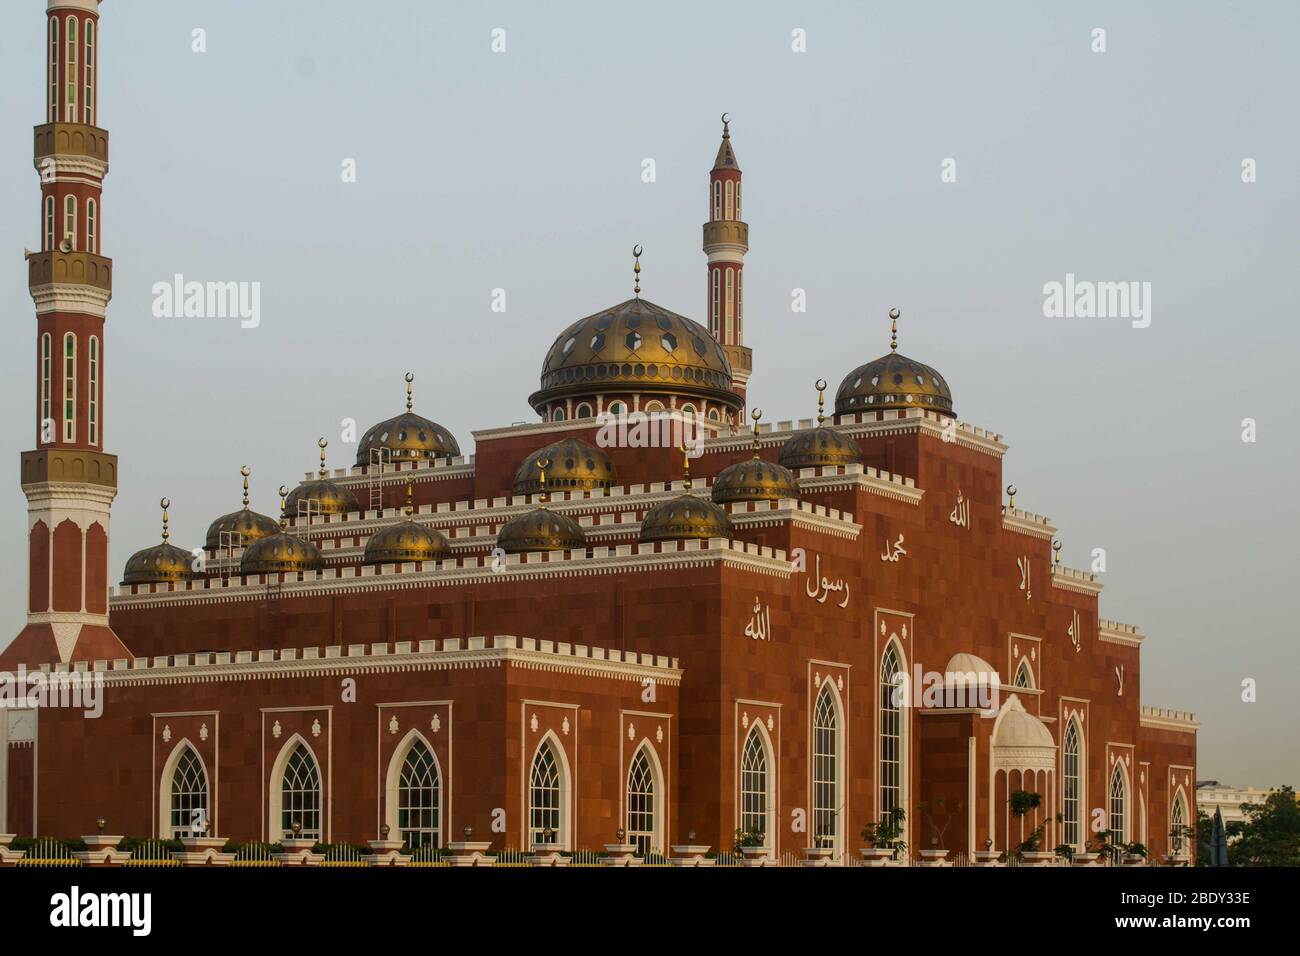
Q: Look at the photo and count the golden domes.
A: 13